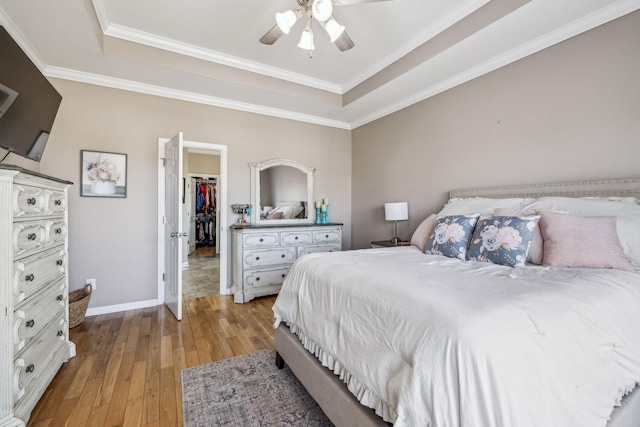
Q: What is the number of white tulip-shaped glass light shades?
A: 4